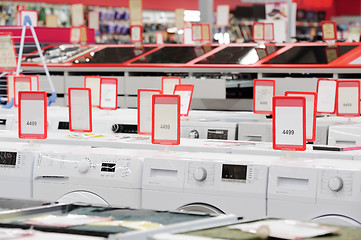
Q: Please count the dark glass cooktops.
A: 4